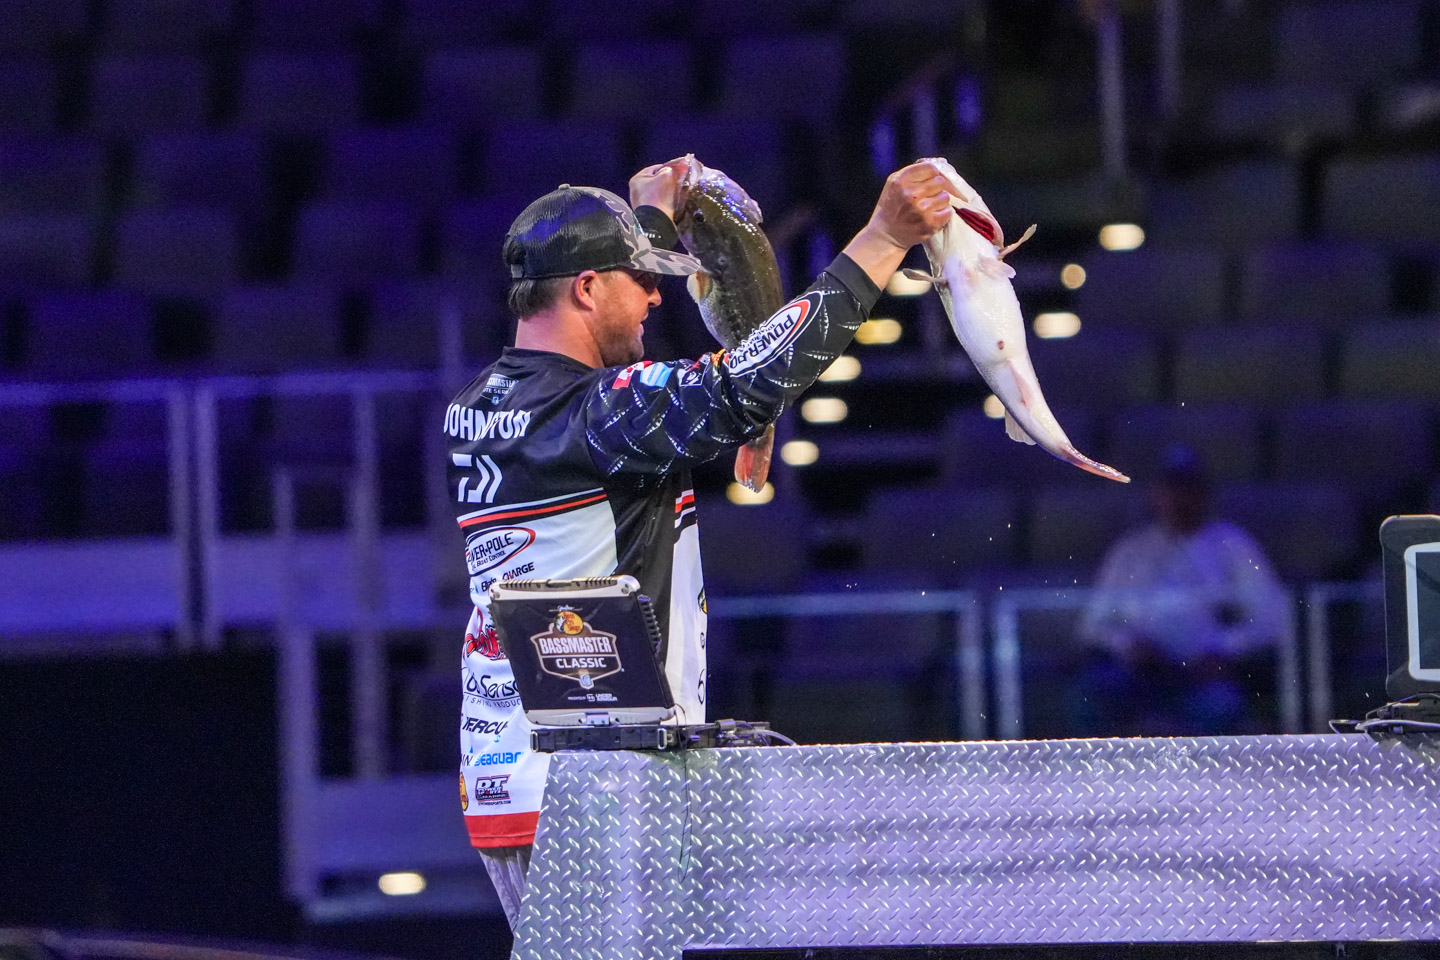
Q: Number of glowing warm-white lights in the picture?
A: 11